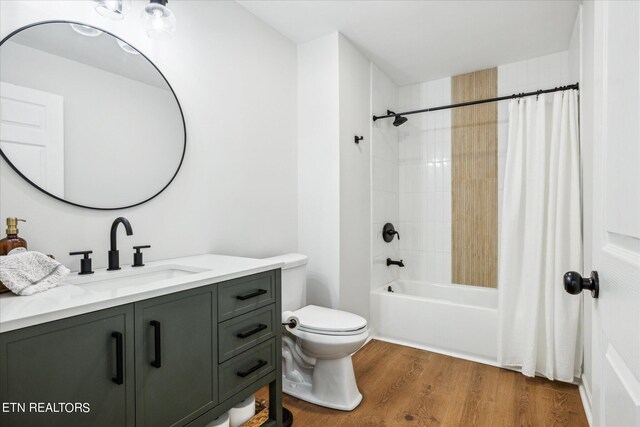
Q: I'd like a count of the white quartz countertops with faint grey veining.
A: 1